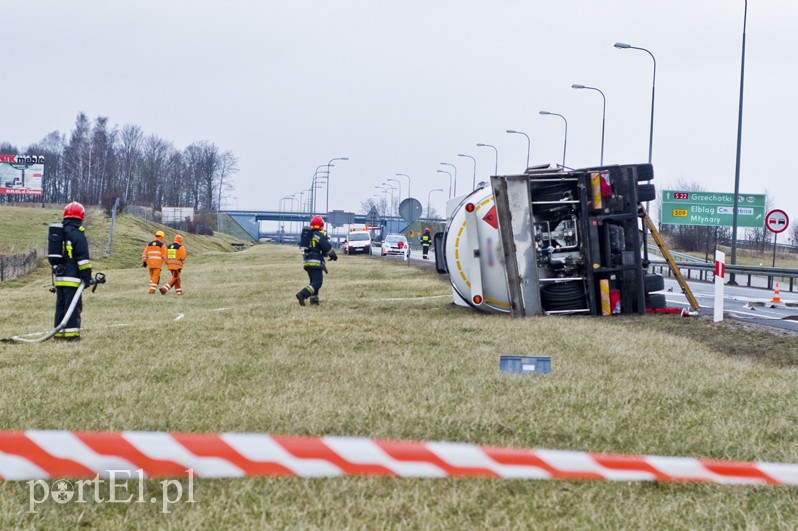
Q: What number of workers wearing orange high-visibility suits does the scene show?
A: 2